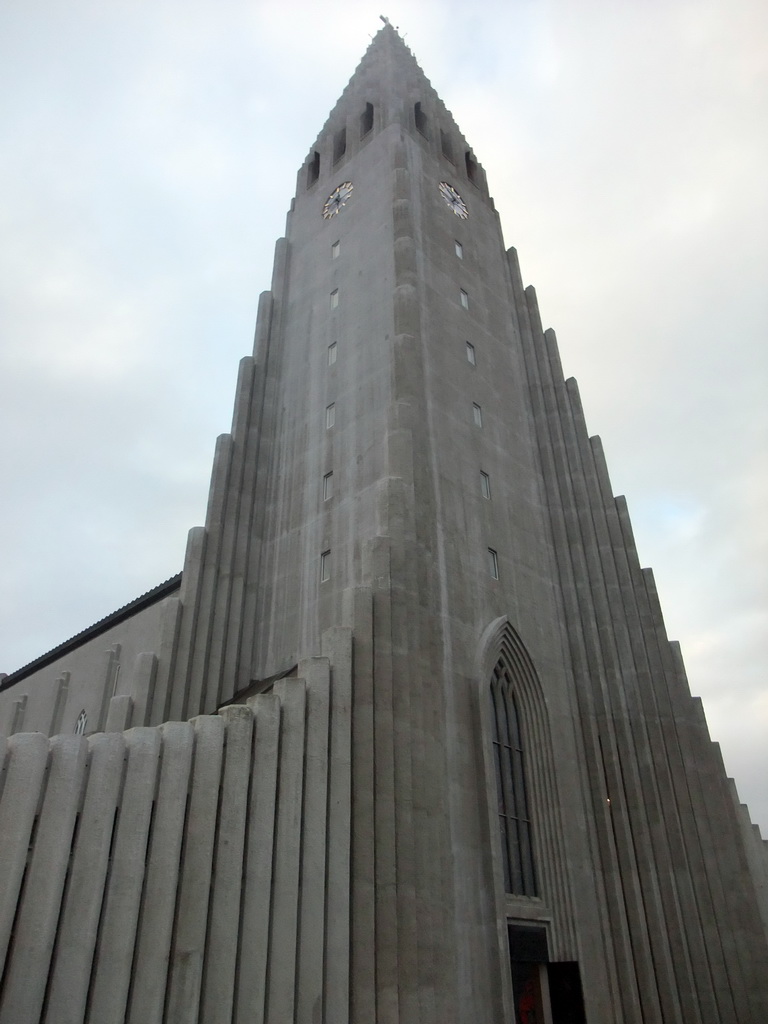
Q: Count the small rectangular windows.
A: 12